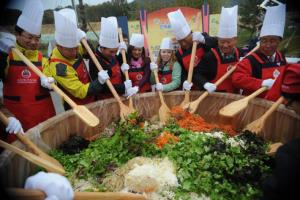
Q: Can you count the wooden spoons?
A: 12